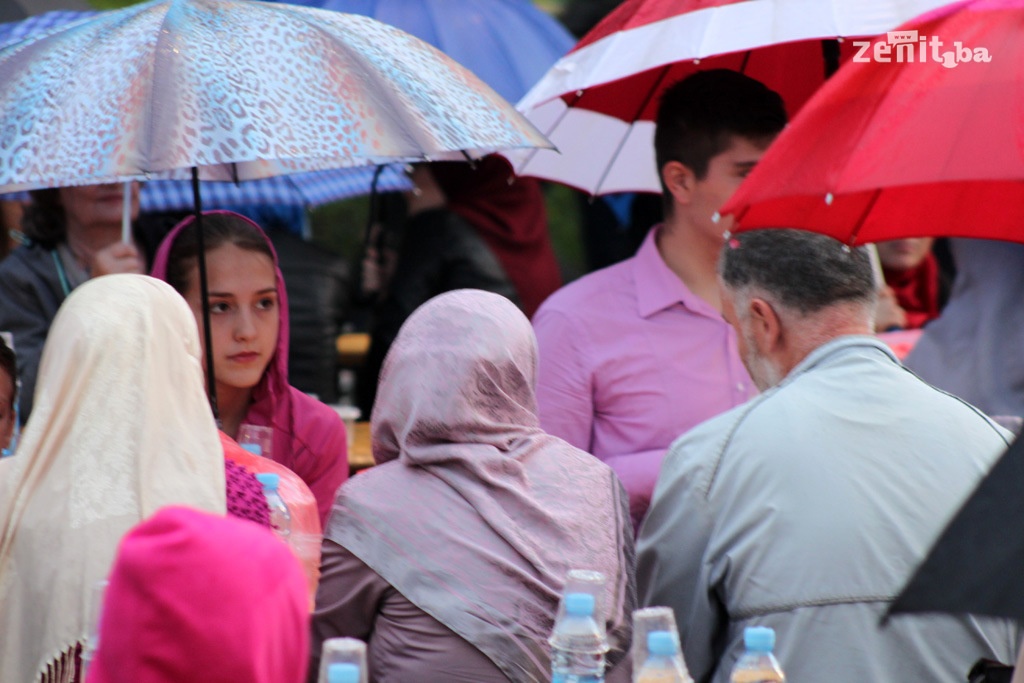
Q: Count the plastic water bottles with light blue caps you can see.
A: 6